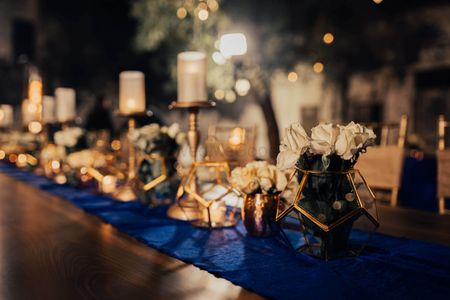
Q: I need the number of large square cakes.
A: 0